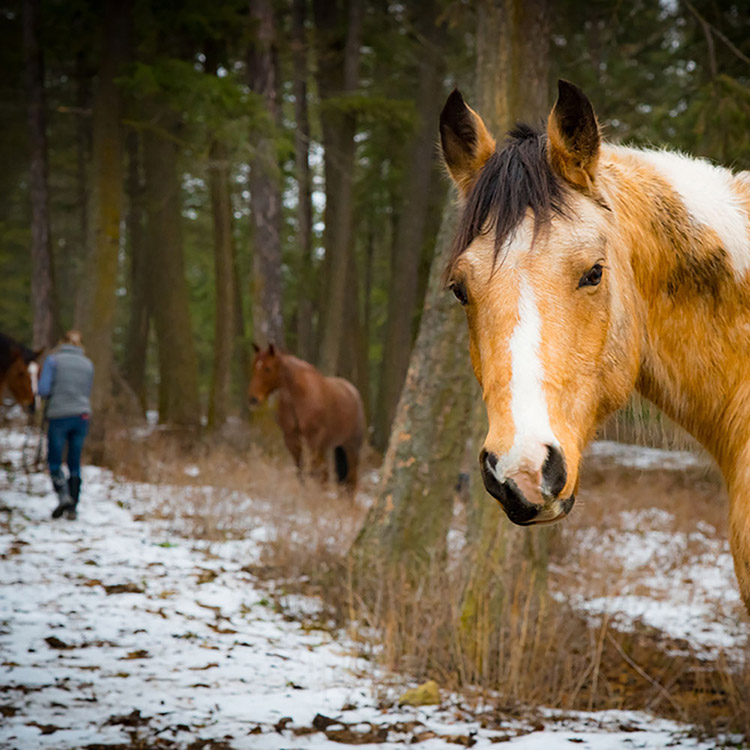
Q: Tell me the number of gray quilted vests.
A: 1